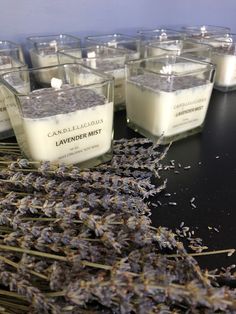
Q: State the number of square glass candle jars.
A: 11